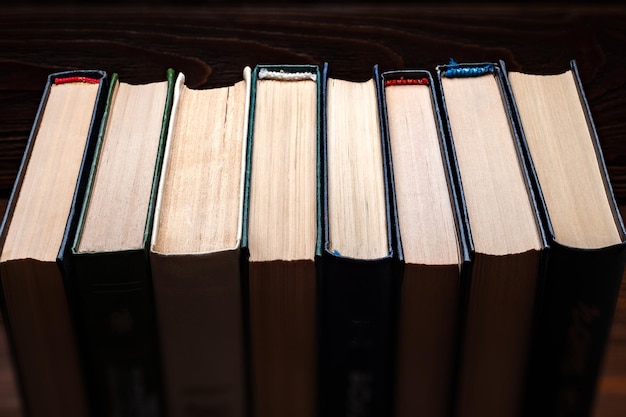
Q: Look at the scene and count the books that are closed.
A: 8